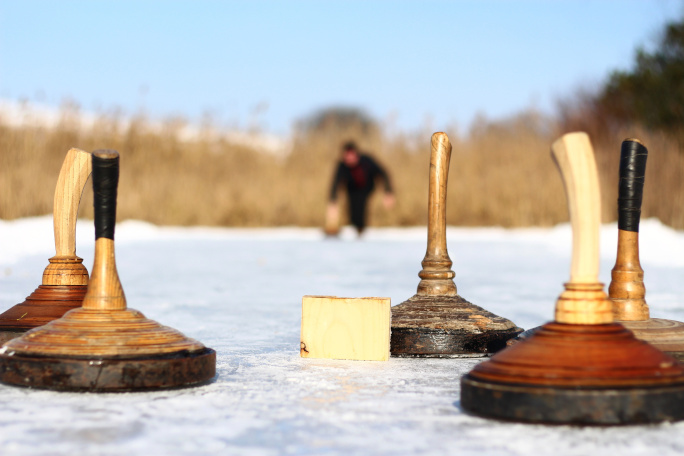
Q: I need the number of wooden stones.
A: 5